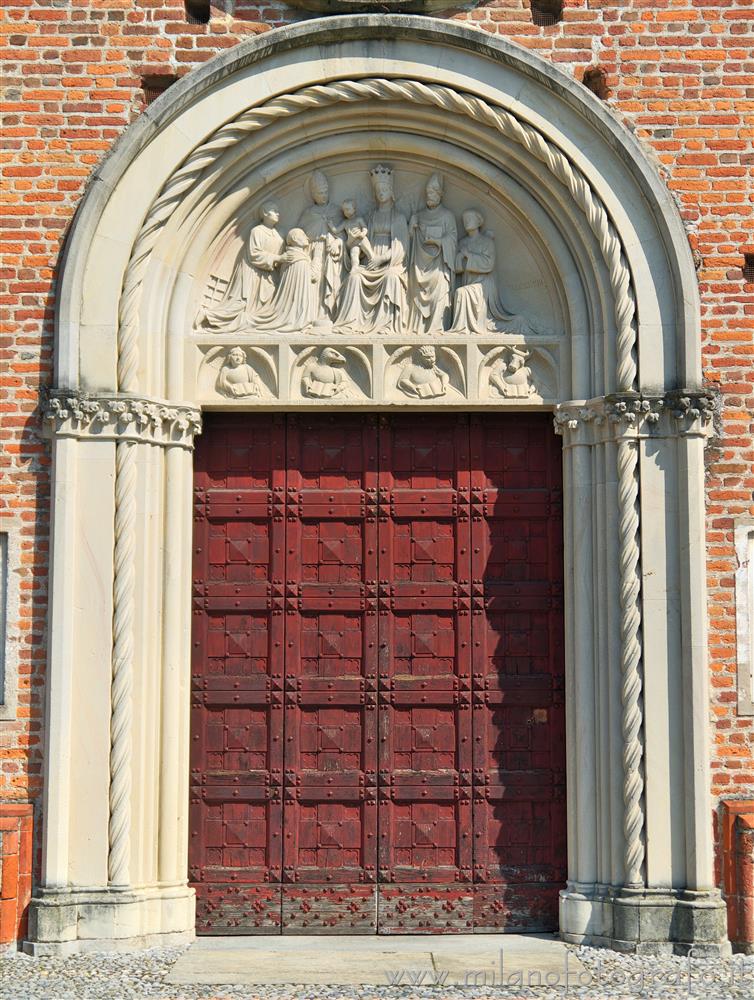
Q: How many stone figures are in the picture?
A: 11